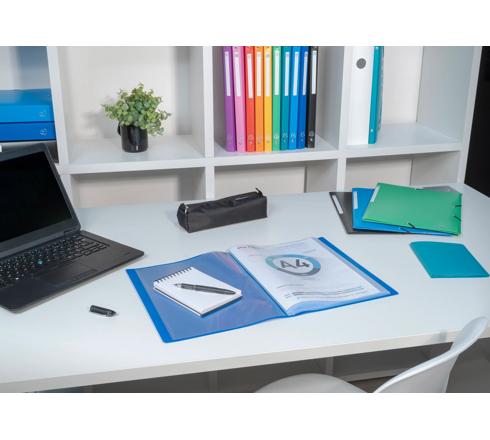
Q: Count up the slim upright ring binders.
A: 10